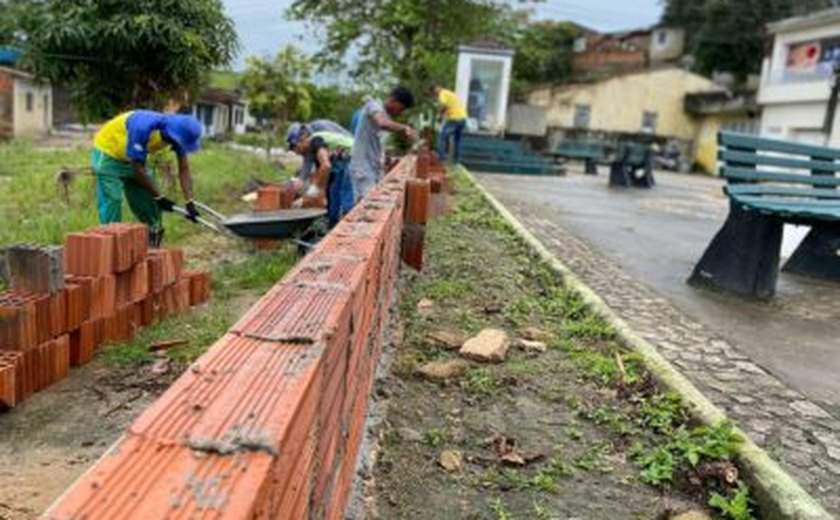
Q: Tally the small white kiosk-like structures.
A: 1